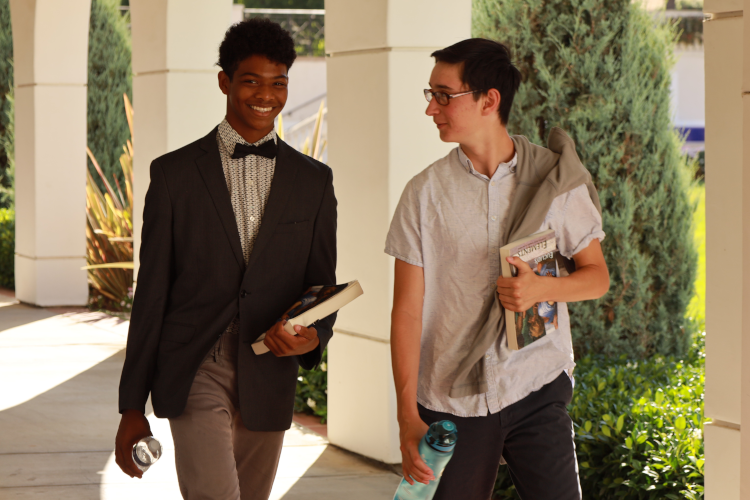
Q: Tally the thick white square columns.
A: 4